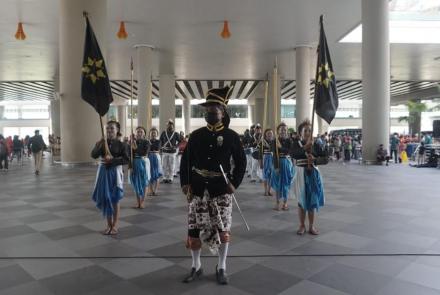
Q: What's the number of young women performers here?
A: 6